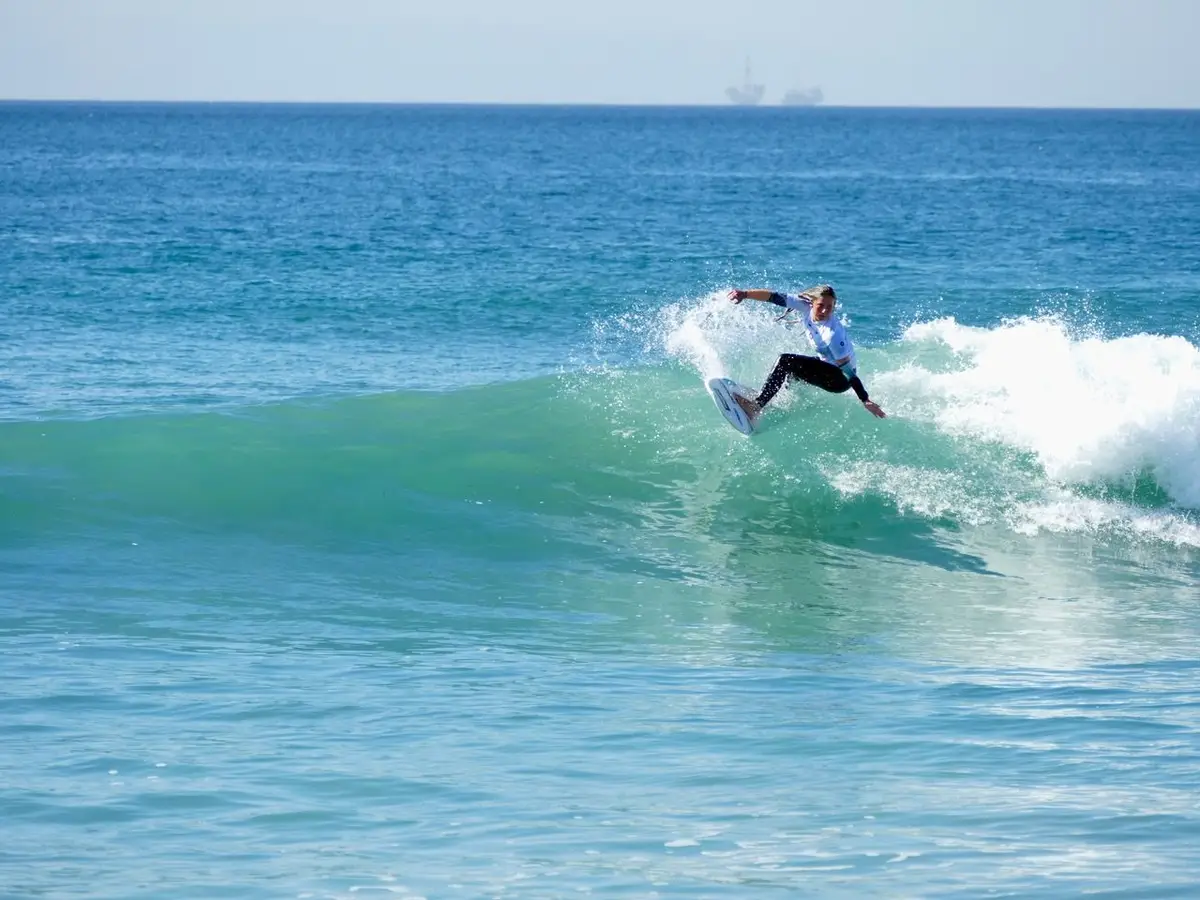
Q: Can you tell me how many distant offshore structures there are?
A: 2